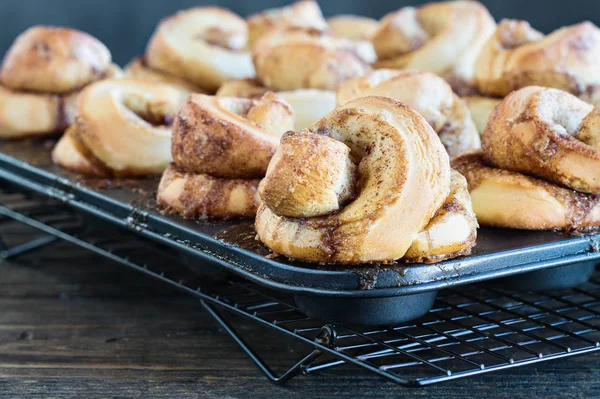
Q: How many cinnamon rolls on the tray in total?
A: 12